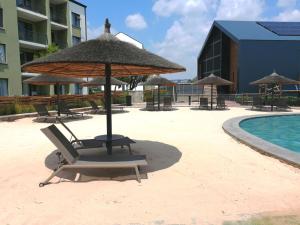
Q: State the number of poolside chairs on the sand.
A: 12